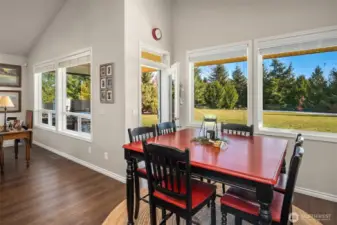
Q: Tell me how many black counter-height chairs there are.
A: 6